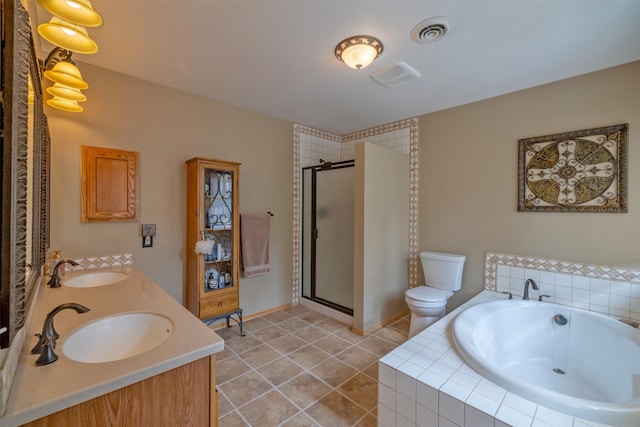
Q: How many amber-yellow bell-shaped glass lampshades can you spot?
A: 5